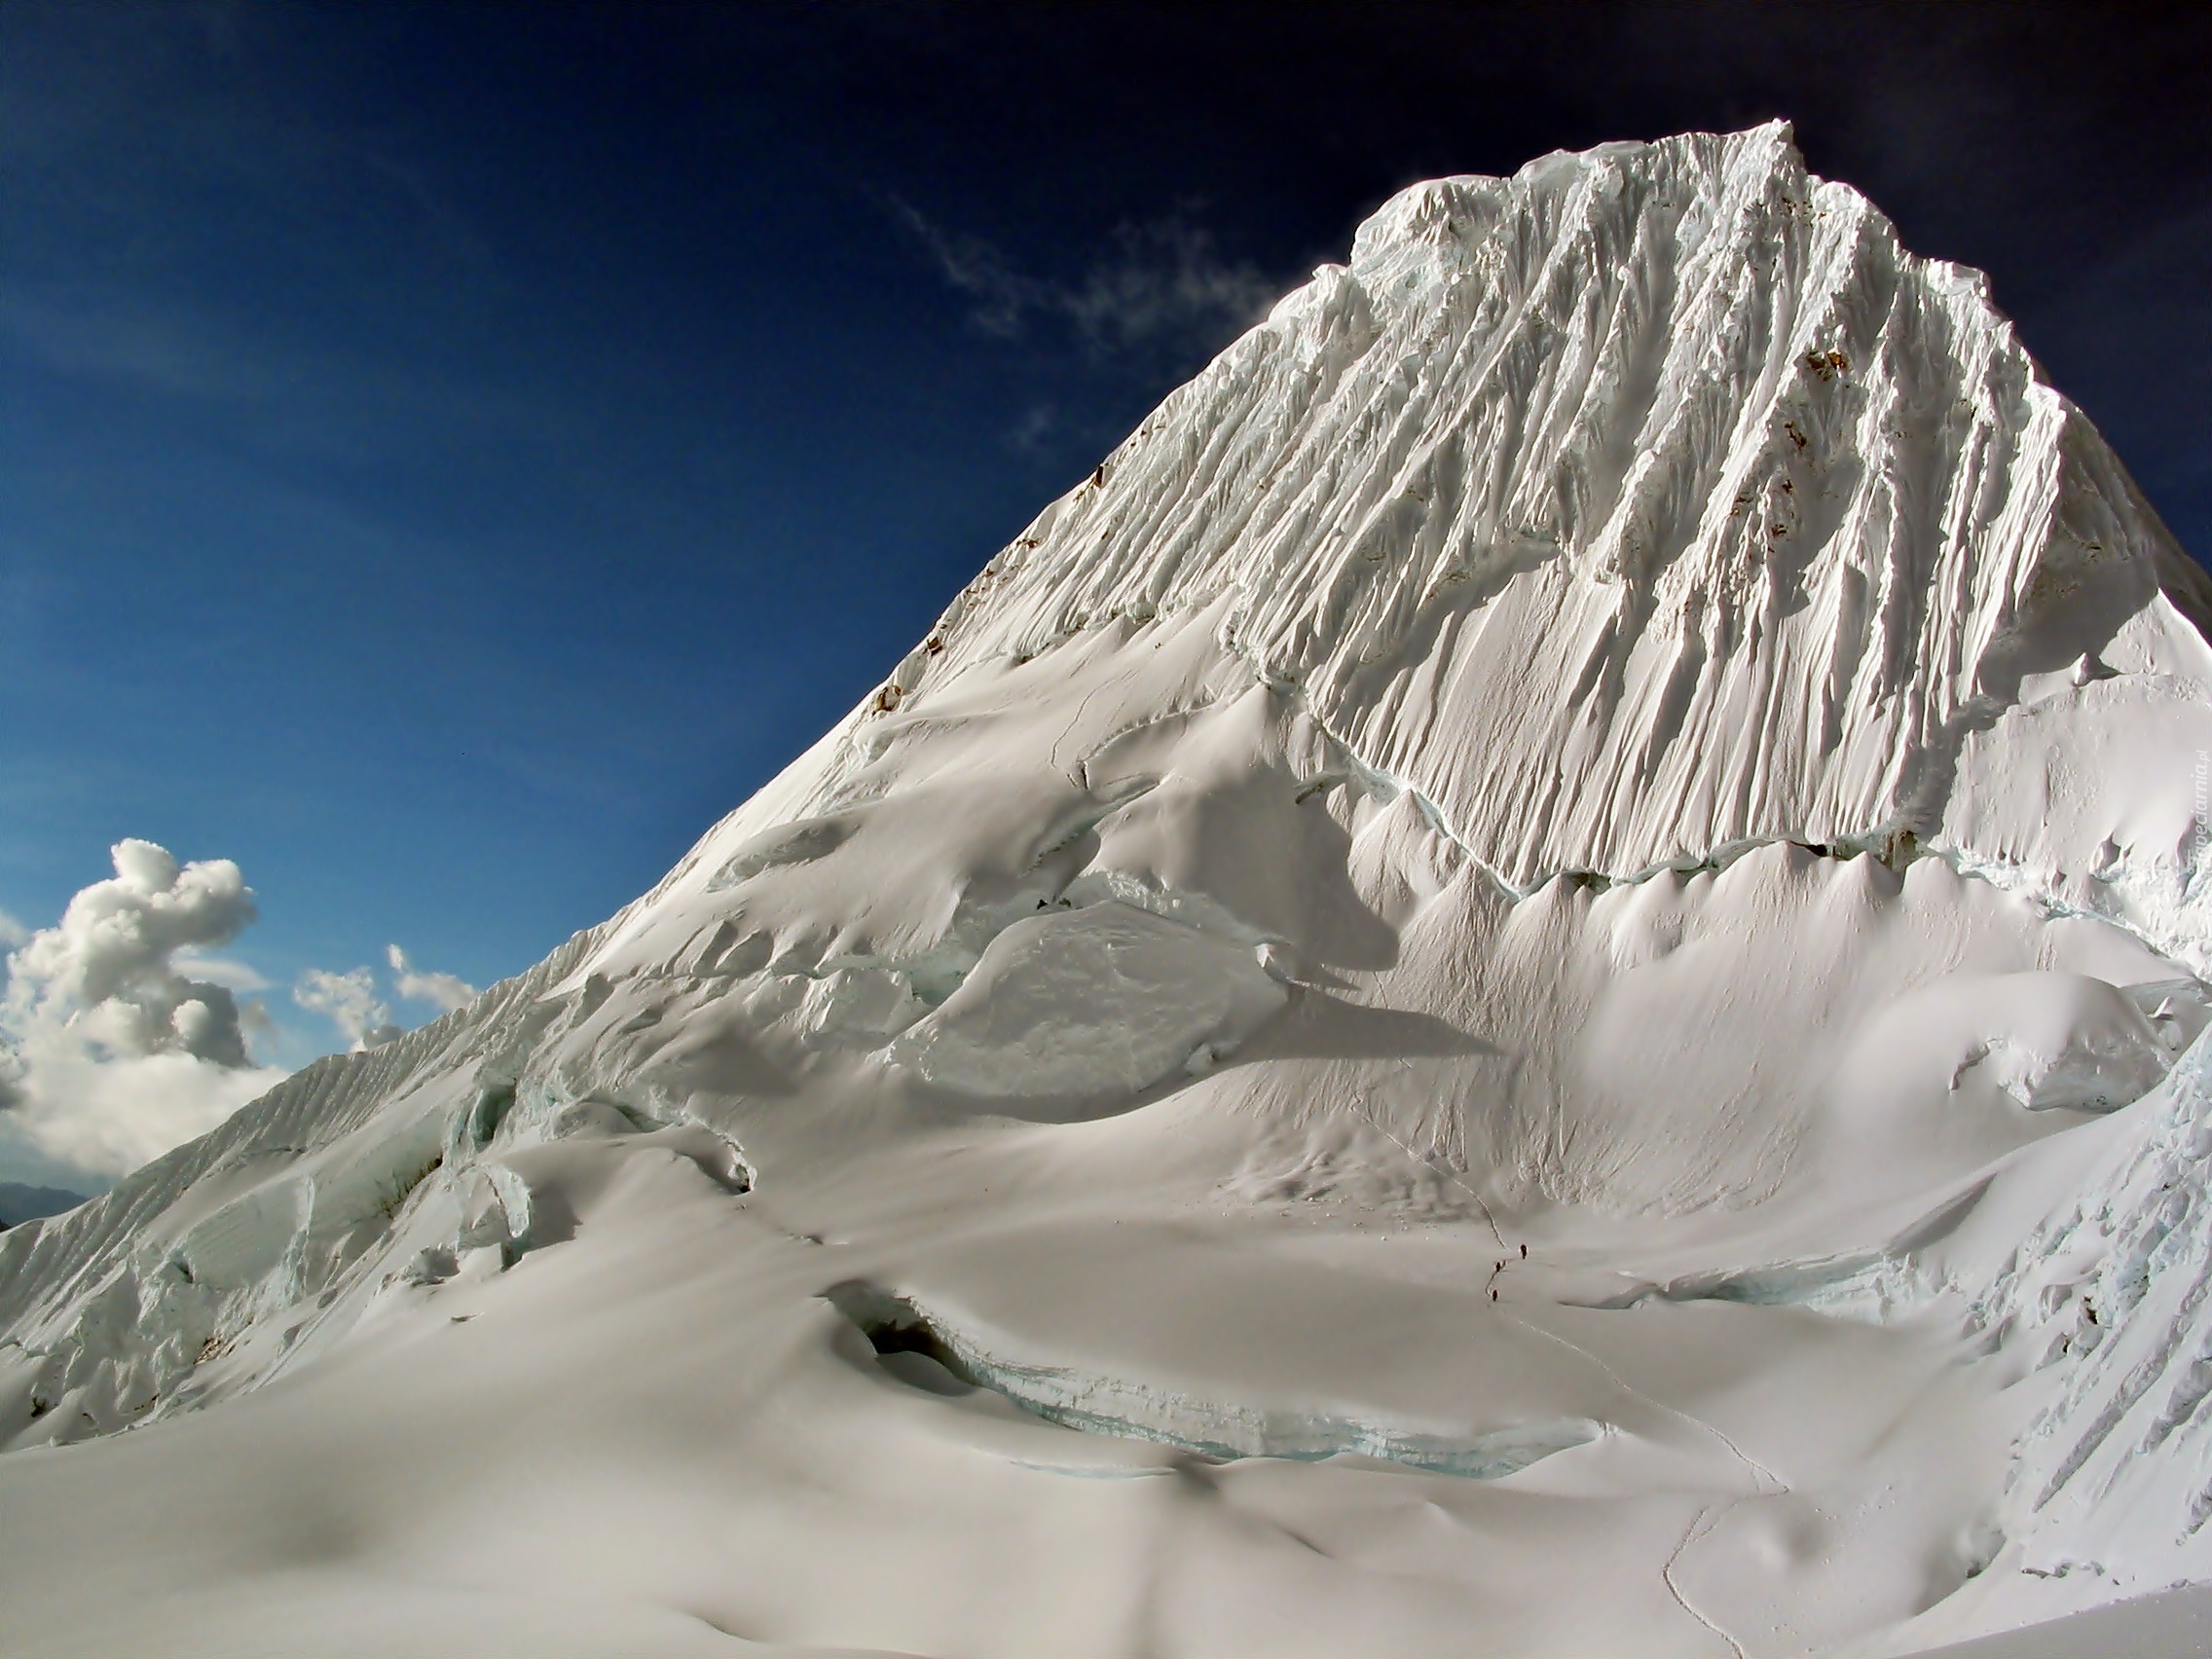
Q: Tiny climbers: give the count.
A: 3